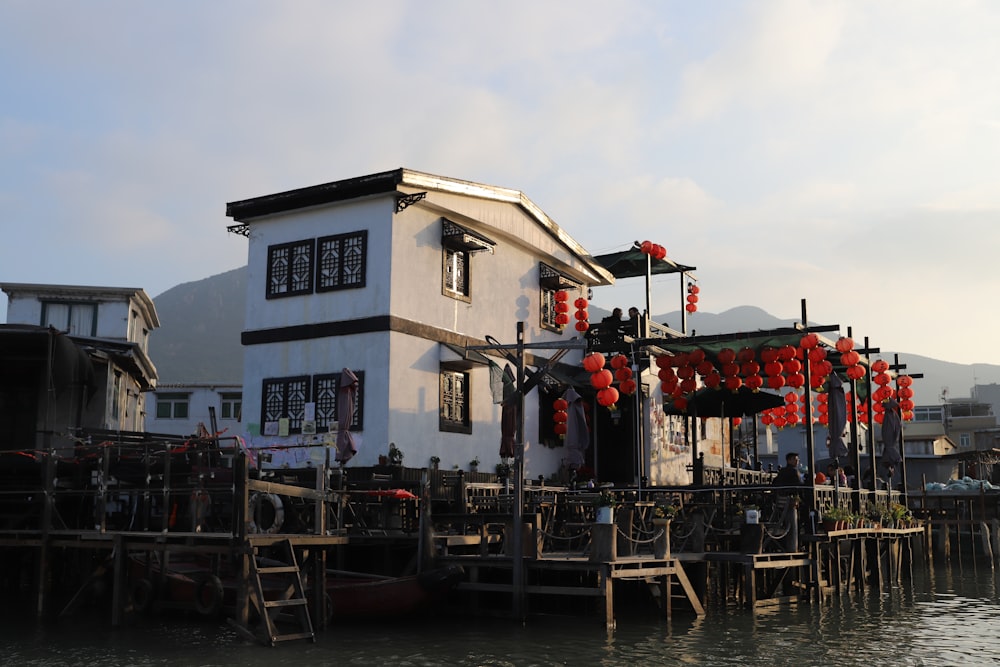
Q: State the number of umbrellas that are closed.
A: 5